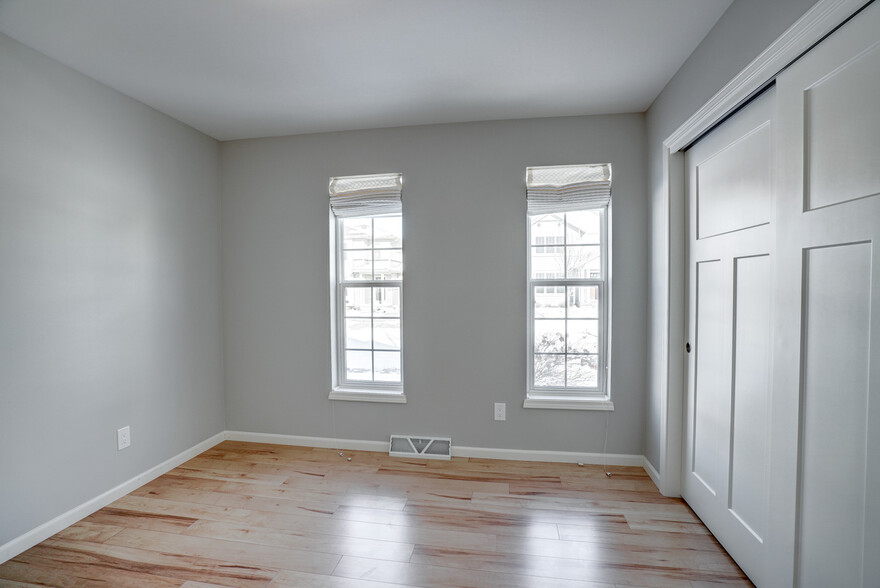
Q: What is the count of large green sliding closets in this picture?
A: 0